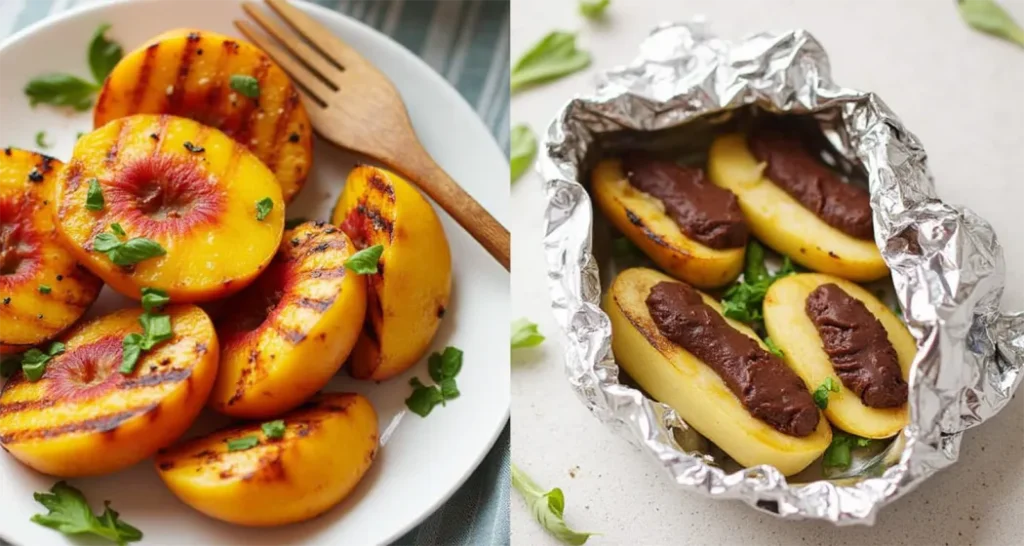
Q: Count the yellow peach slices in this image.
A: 7